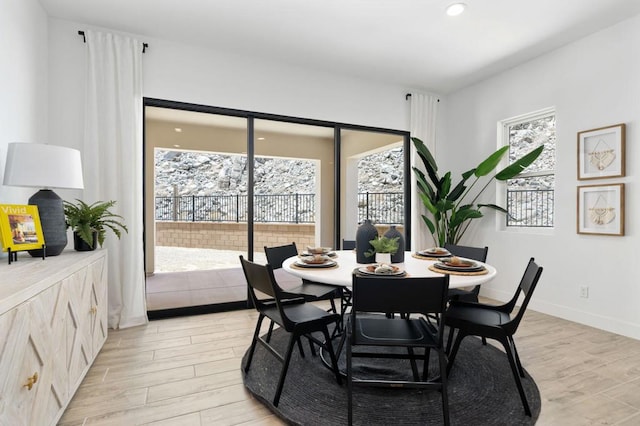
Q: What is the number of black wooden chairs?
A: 6